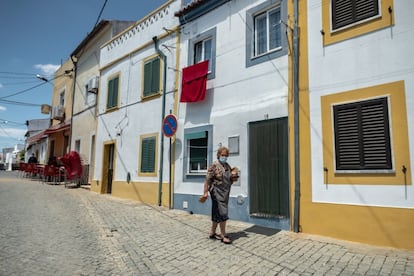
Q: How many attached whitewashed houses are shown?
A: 3